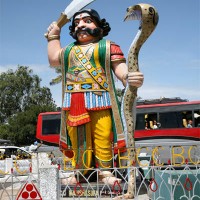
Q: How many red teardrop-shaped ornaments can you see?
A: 4